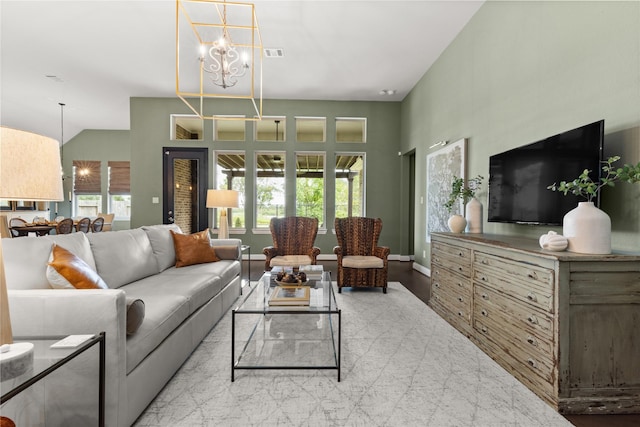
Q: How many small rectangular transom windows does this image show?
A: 5